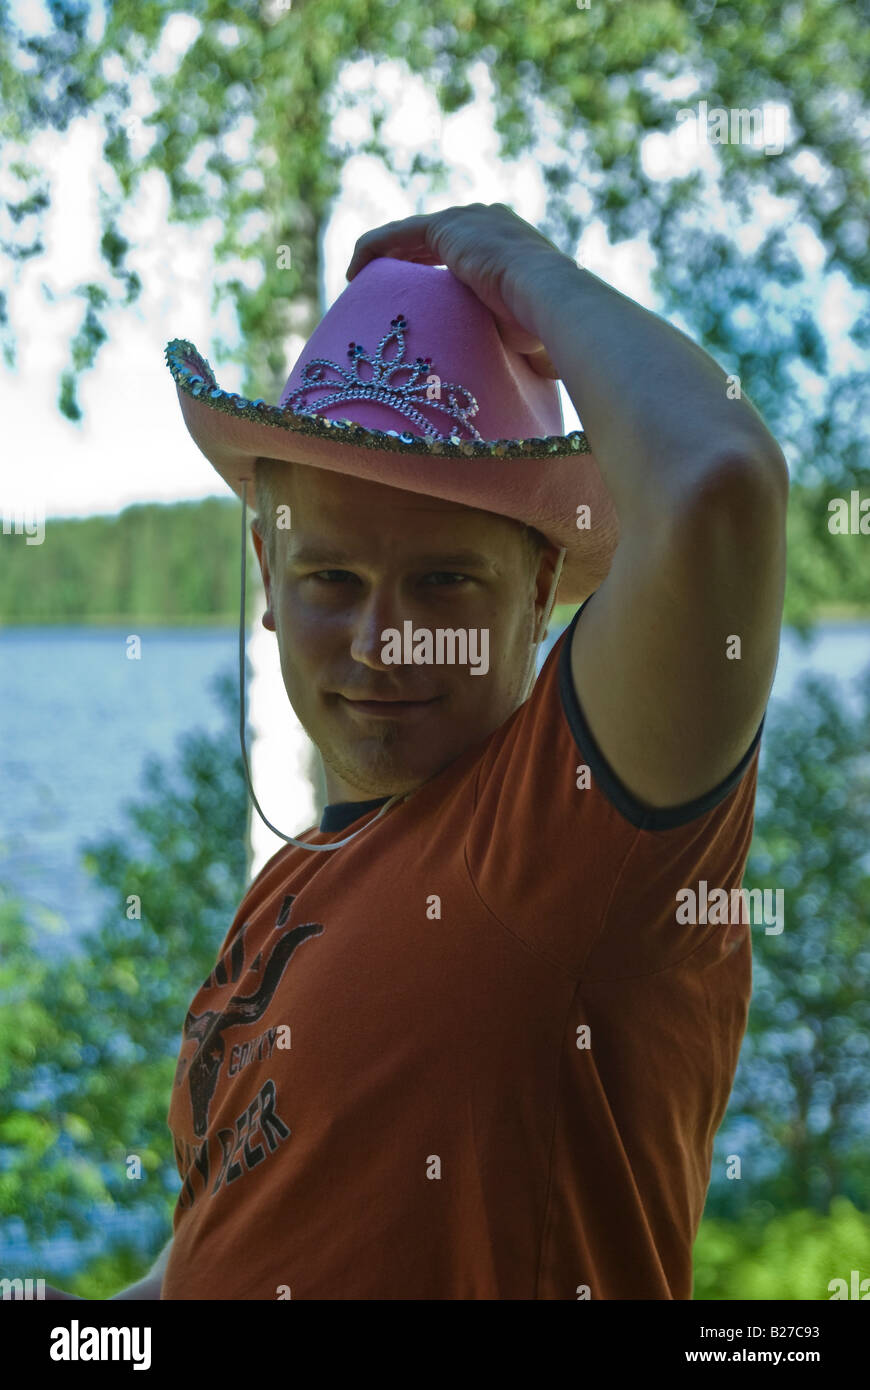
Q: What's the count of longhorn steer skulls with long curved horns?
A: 1